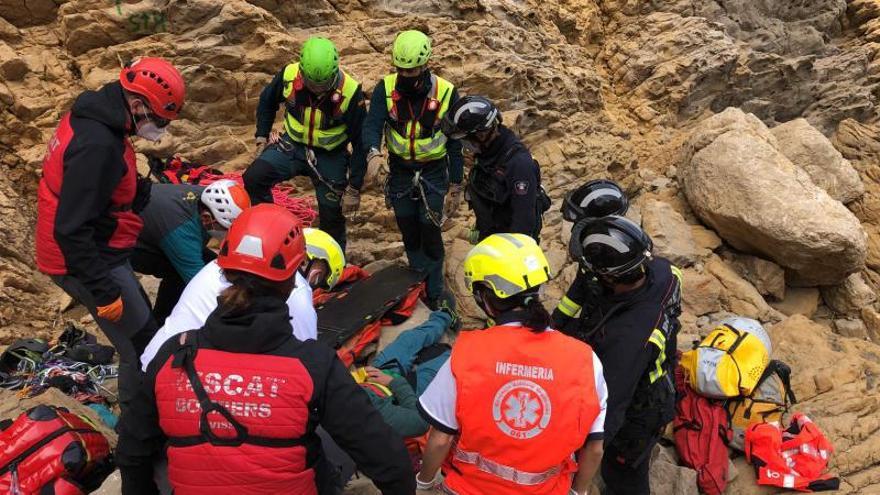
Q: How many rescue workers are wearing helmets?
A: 10